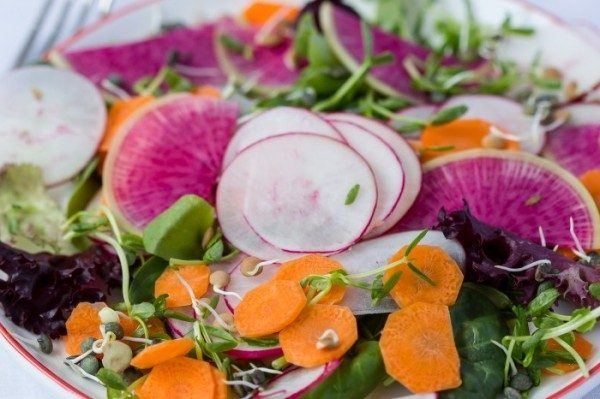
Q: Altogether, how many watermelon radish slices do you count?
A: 6